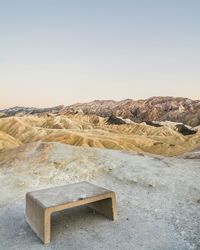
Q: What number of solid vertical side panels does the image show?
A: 2